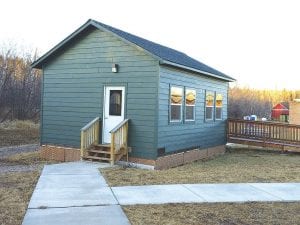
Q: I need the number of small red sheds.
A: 1